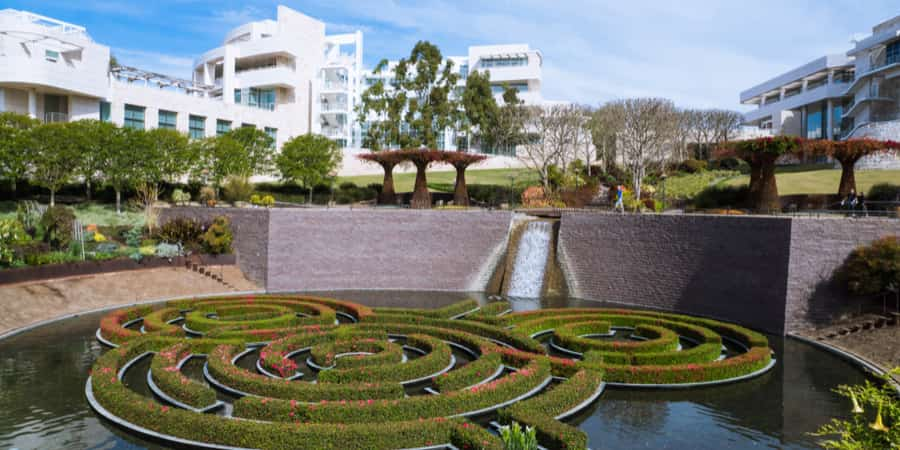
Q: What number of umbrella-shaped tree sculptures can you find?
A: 5